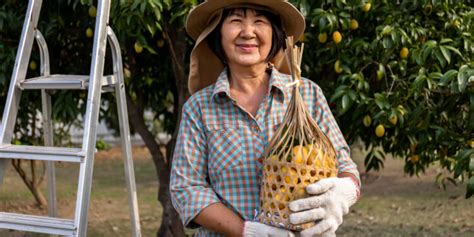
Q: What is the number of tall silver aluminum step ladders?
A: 1